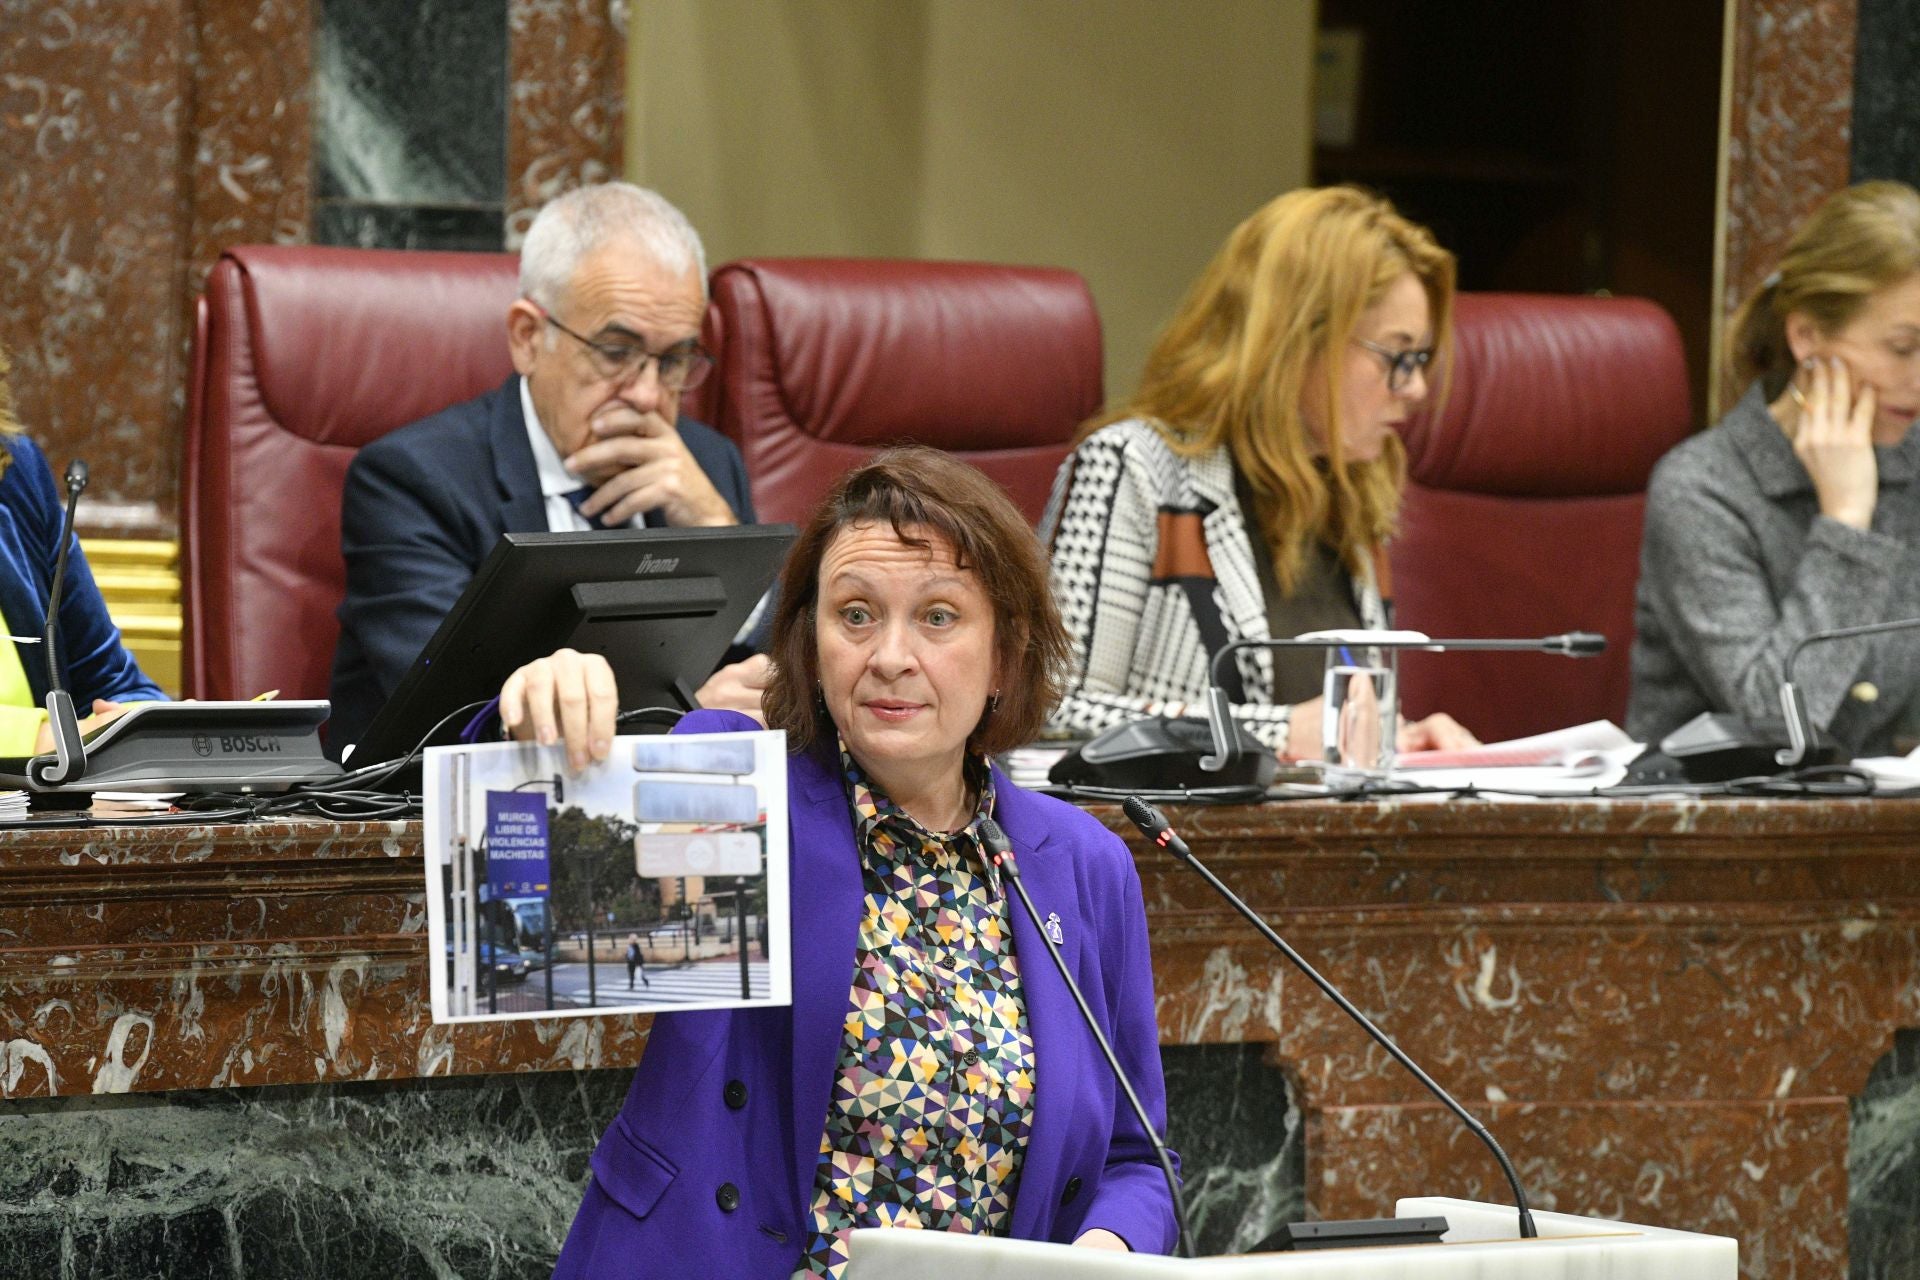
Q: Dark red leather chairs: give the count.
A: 3